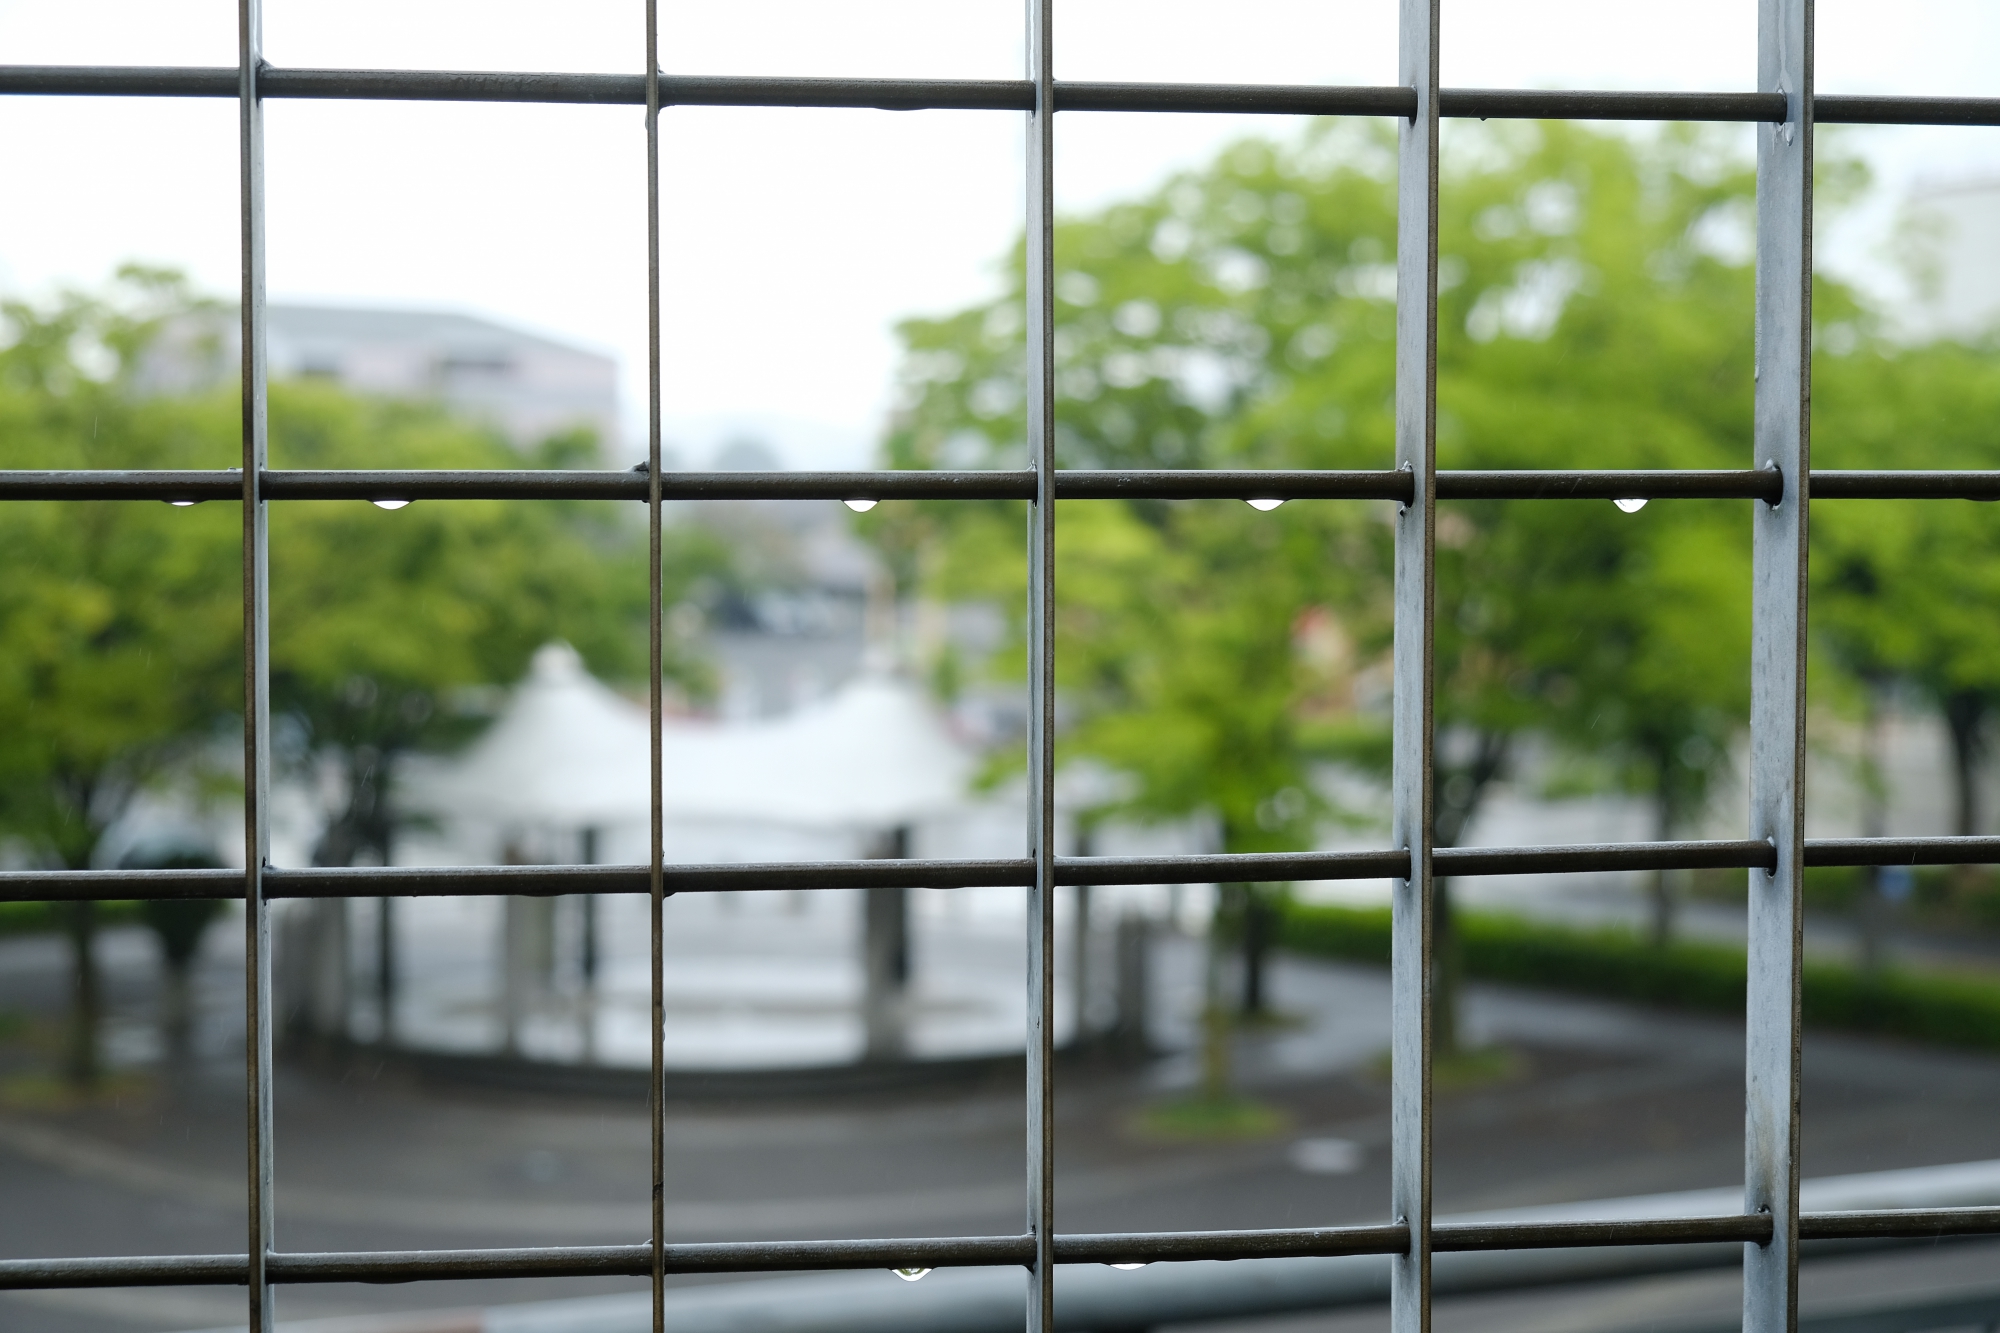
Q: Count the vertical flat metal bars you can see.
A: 5